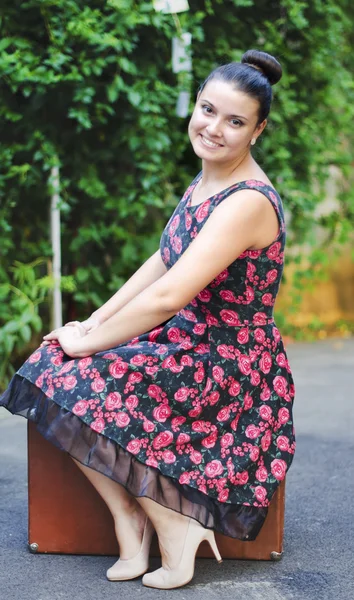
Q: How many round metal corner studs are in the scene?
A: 2